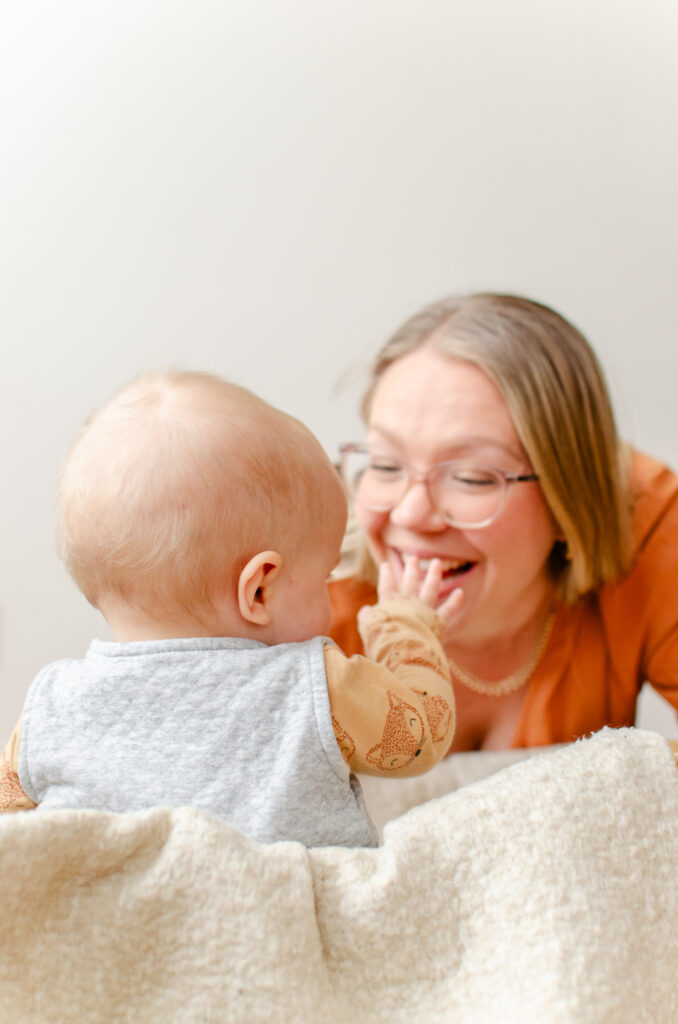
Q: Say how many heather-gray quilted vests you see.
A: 1